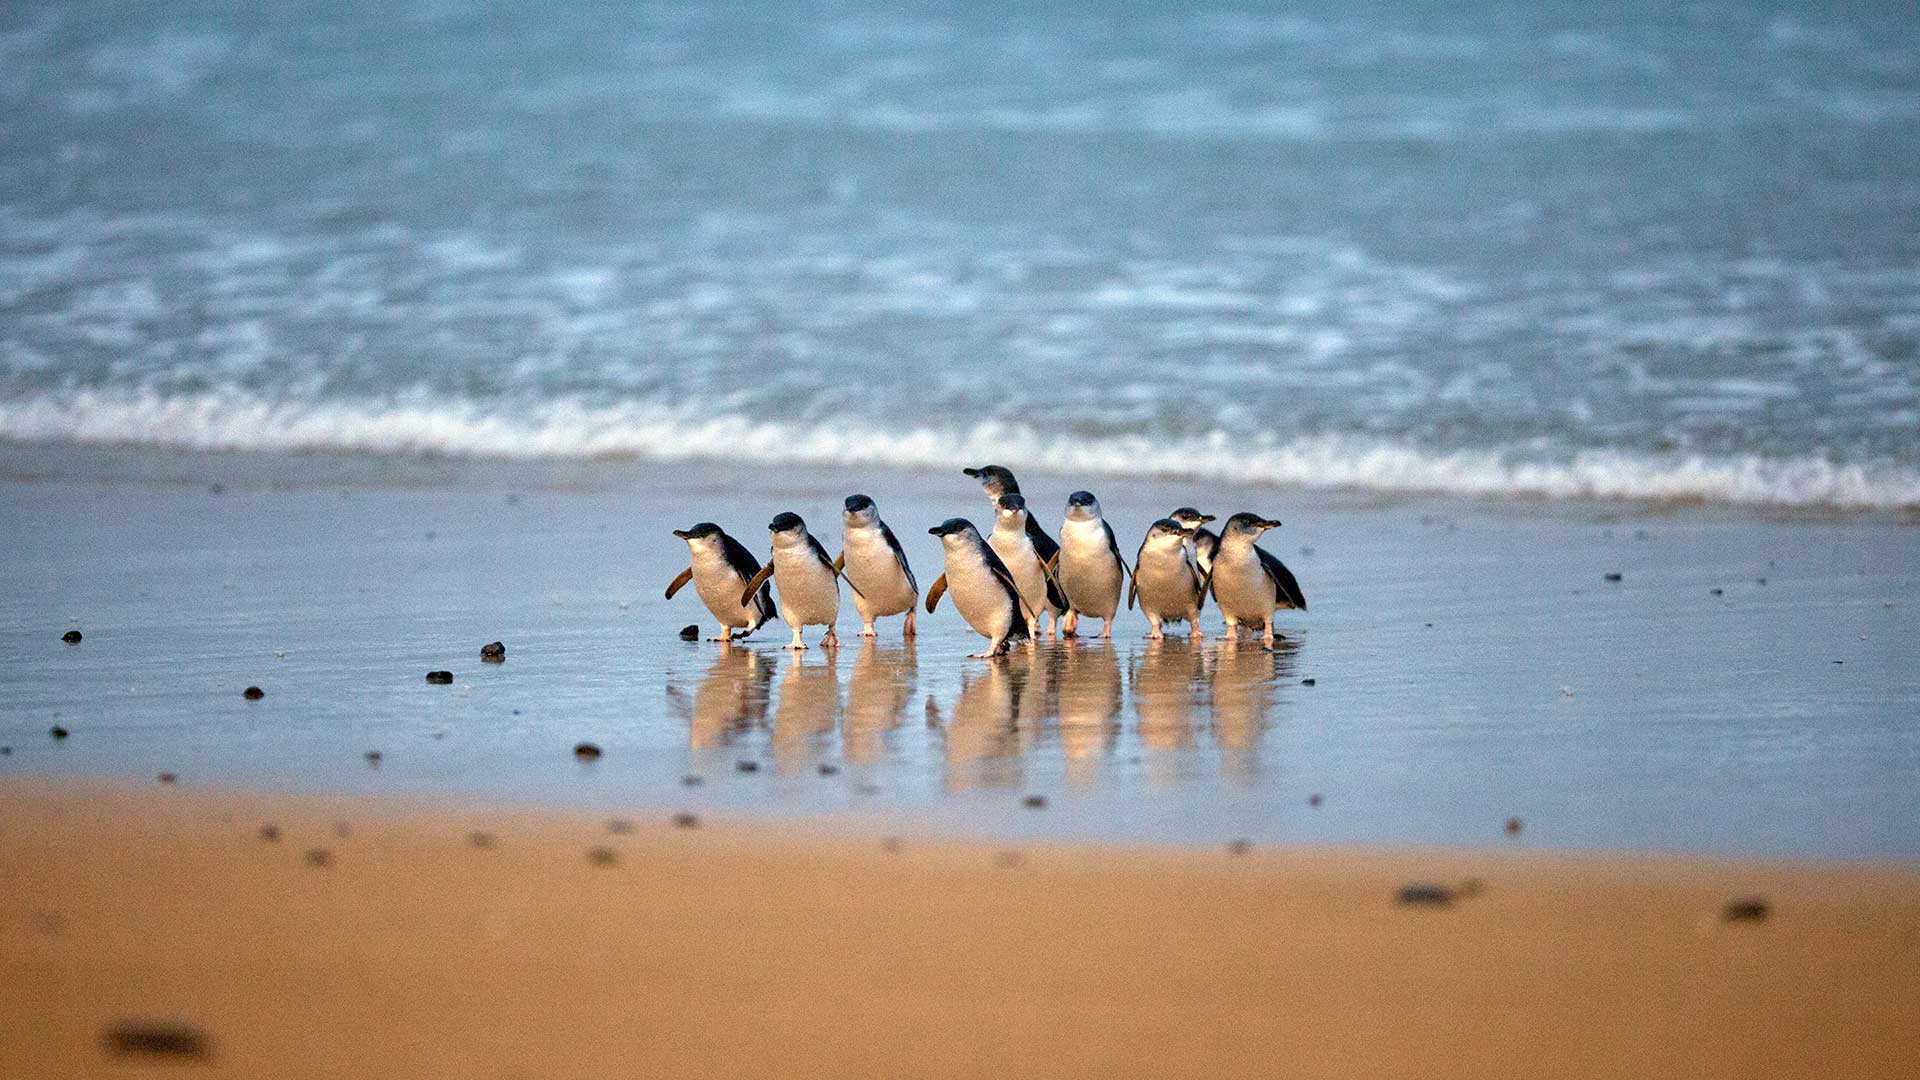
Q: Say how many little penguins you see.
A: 10